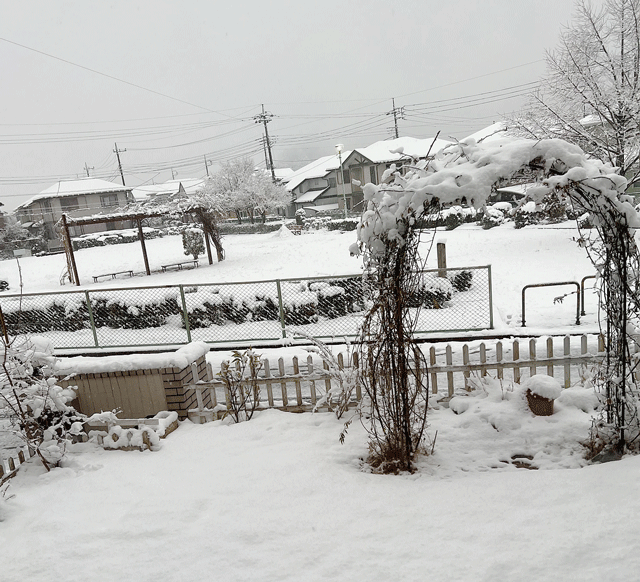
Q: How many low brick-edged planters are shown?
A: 1